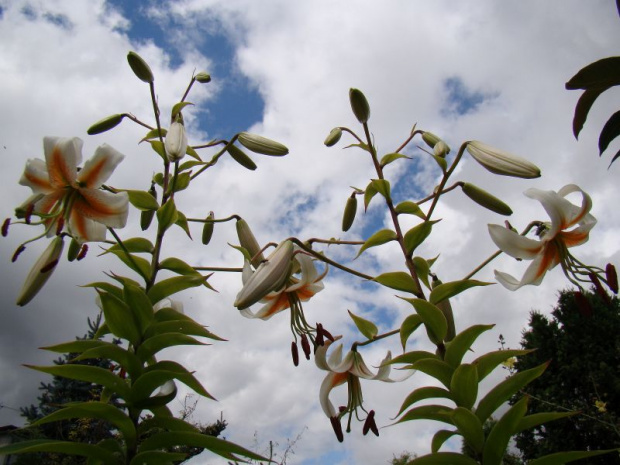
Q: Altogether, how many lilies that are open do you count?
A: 4